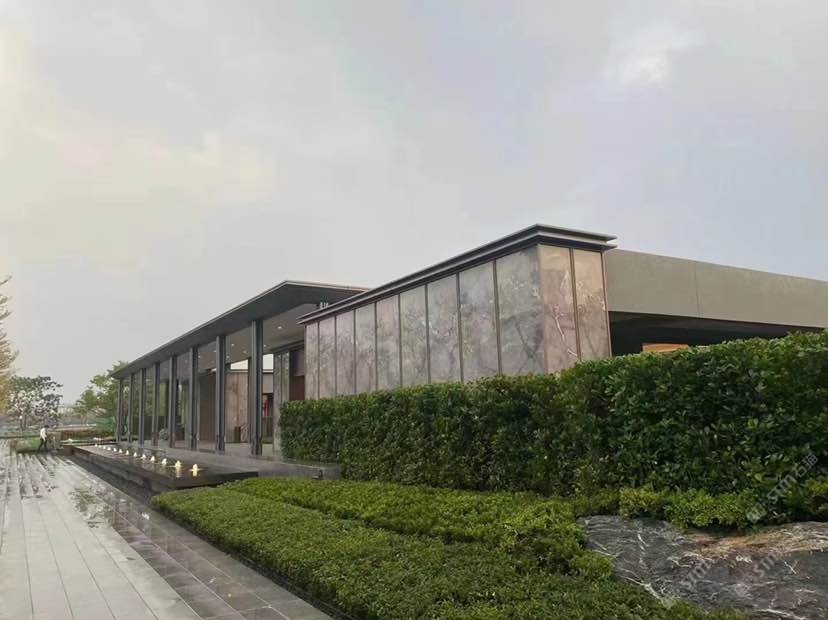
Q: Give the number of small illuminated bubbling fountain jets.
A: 13